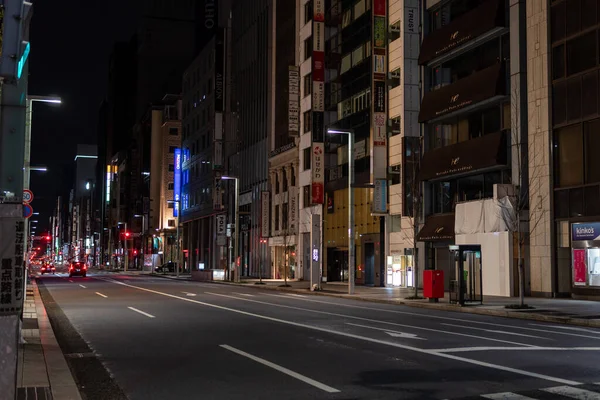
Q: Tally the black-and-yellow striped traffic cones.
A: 0